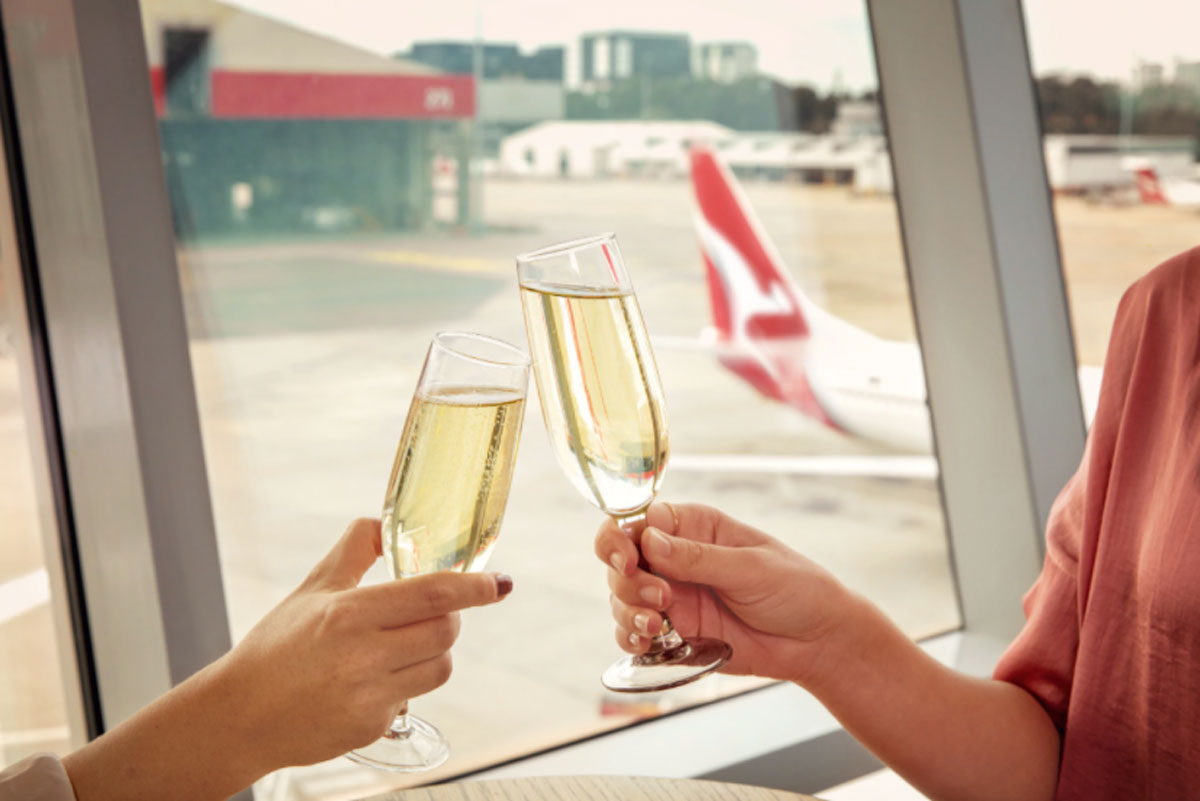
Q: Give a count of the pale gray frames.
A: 2